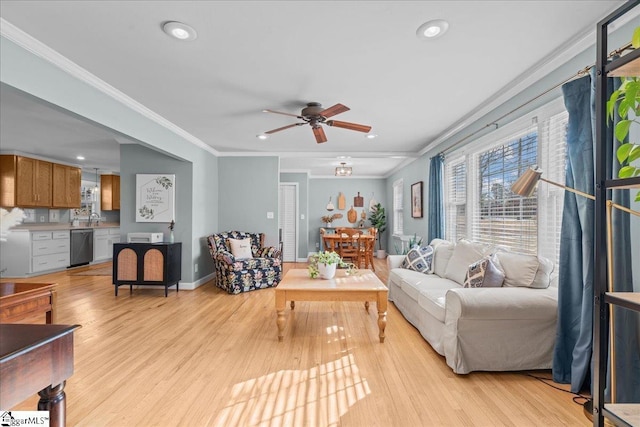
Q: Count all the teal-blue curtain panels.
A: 2